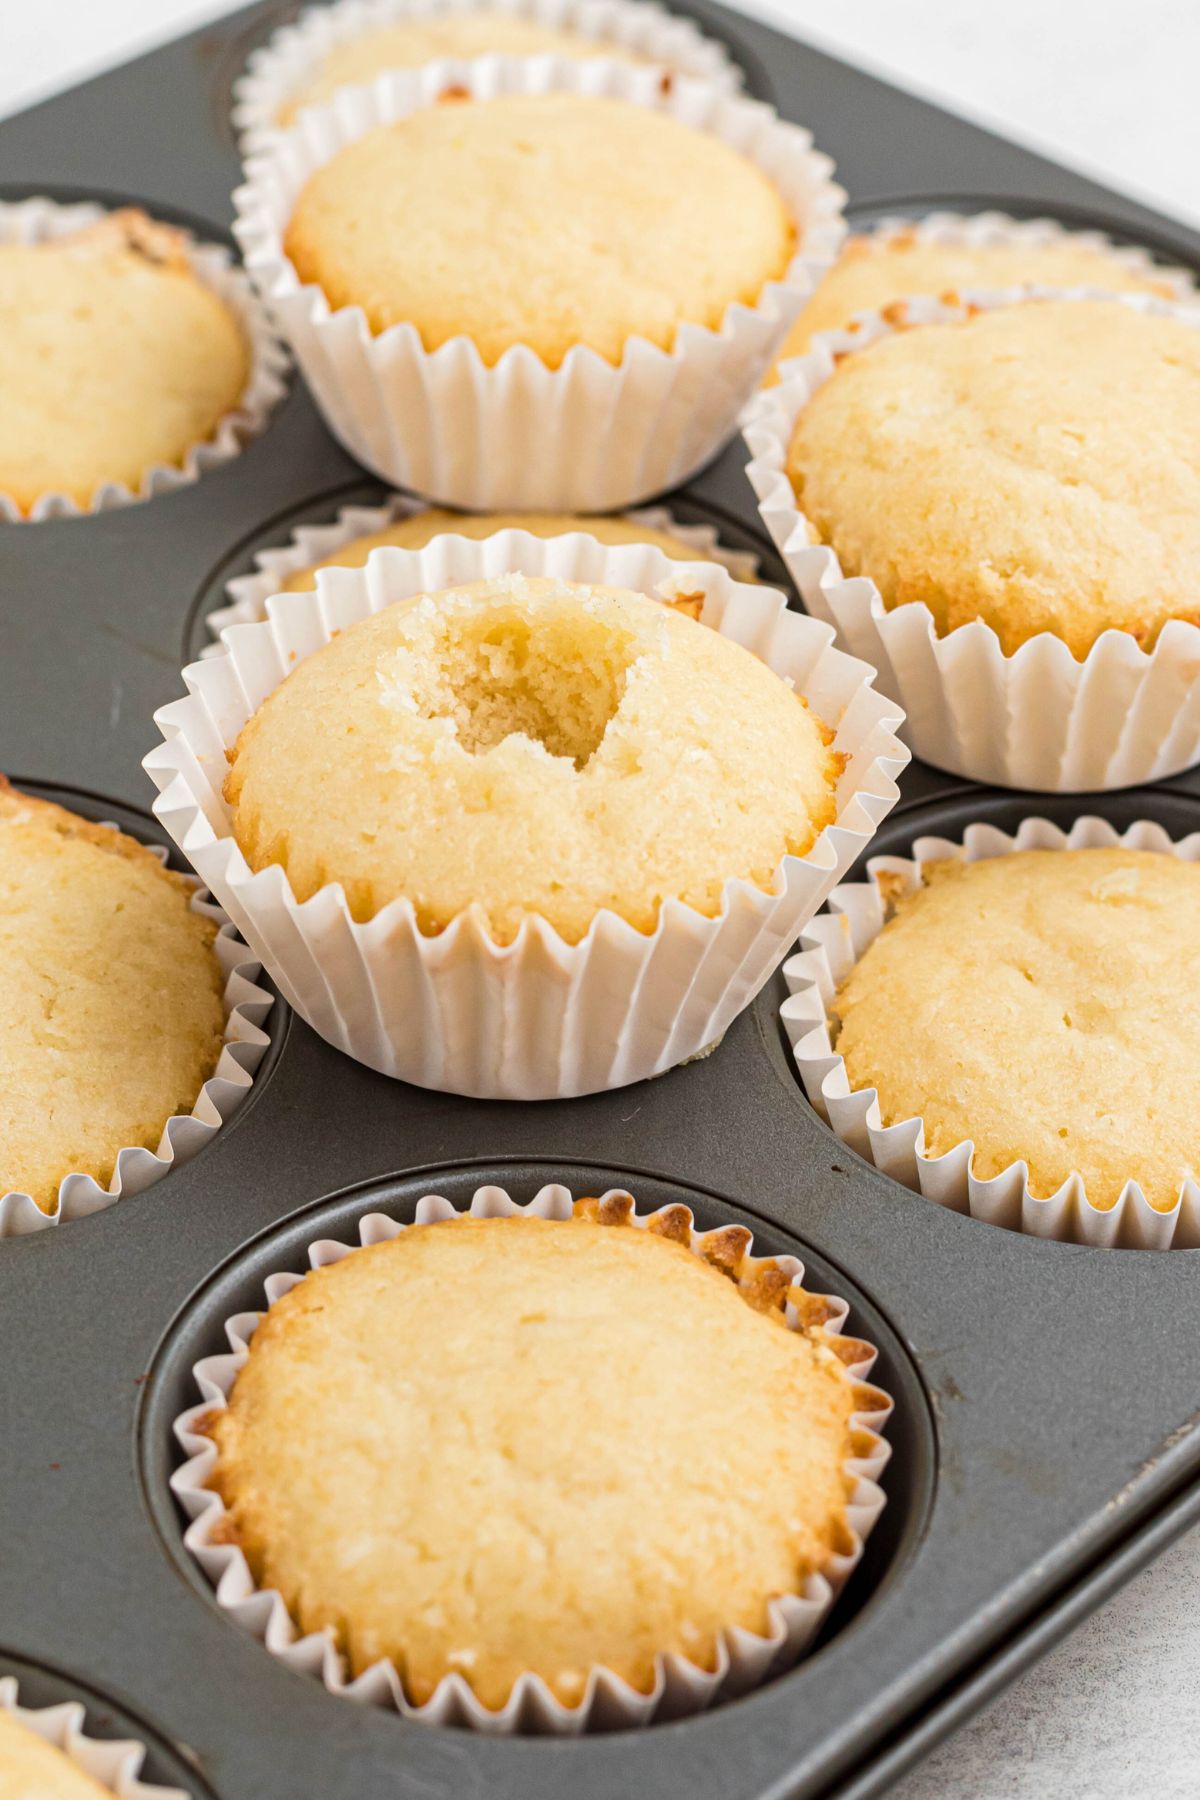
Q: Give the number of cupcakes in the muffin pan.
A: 11